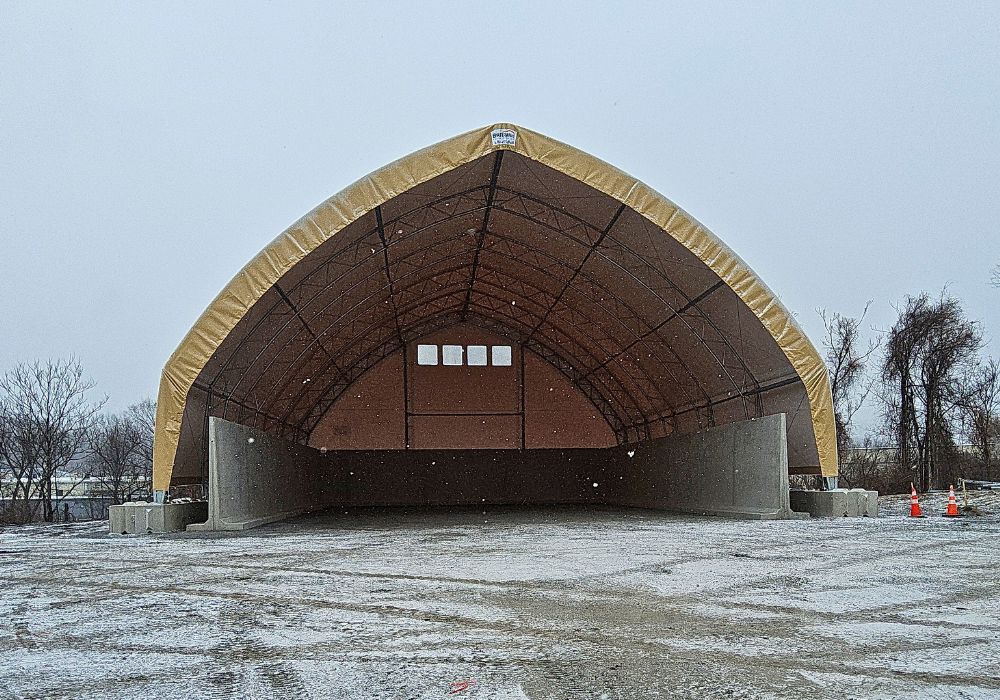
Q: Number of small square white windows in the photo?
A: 4